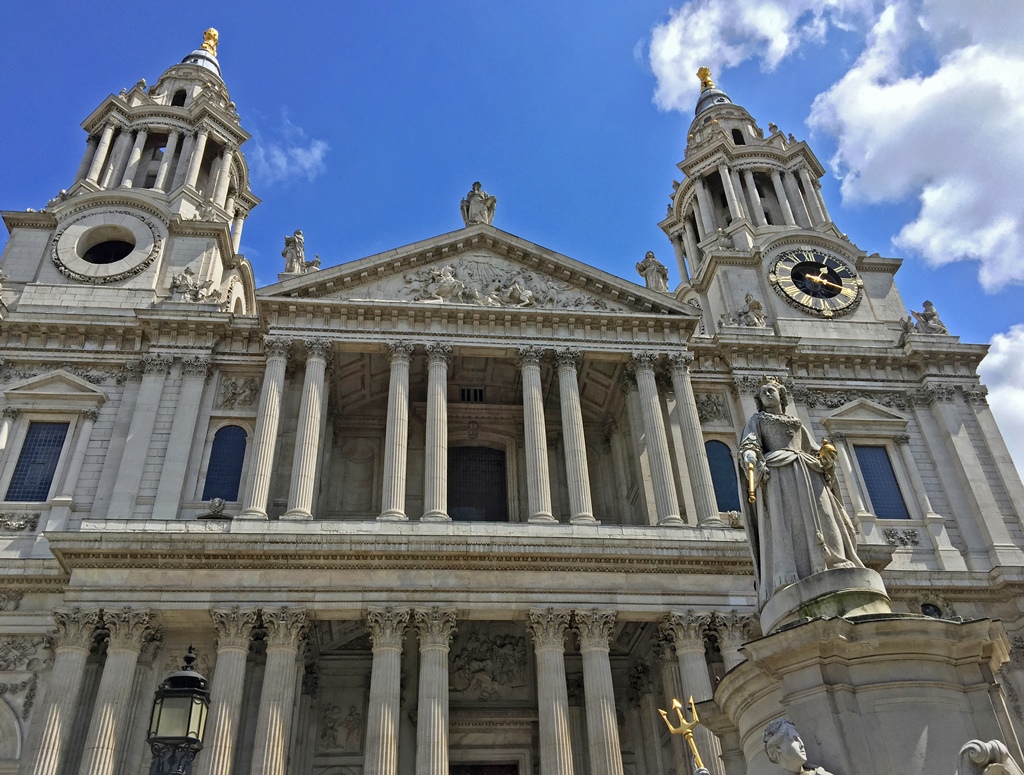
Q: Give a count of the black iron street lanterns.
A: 1